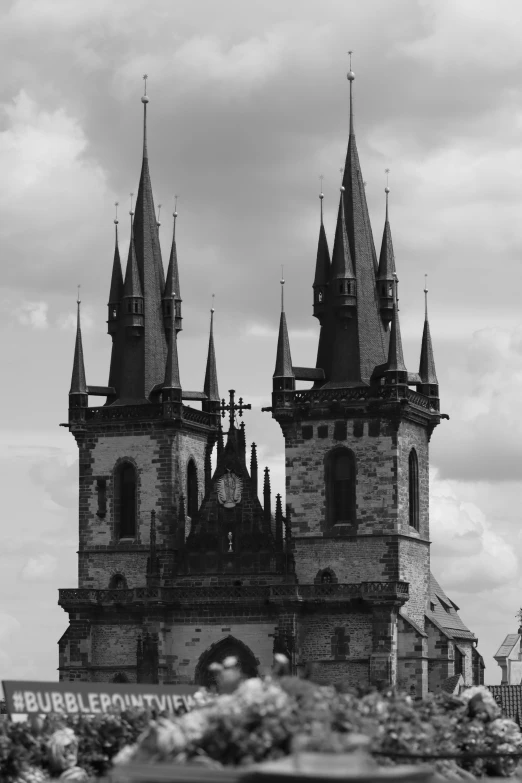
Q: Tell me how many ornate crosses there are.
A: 1